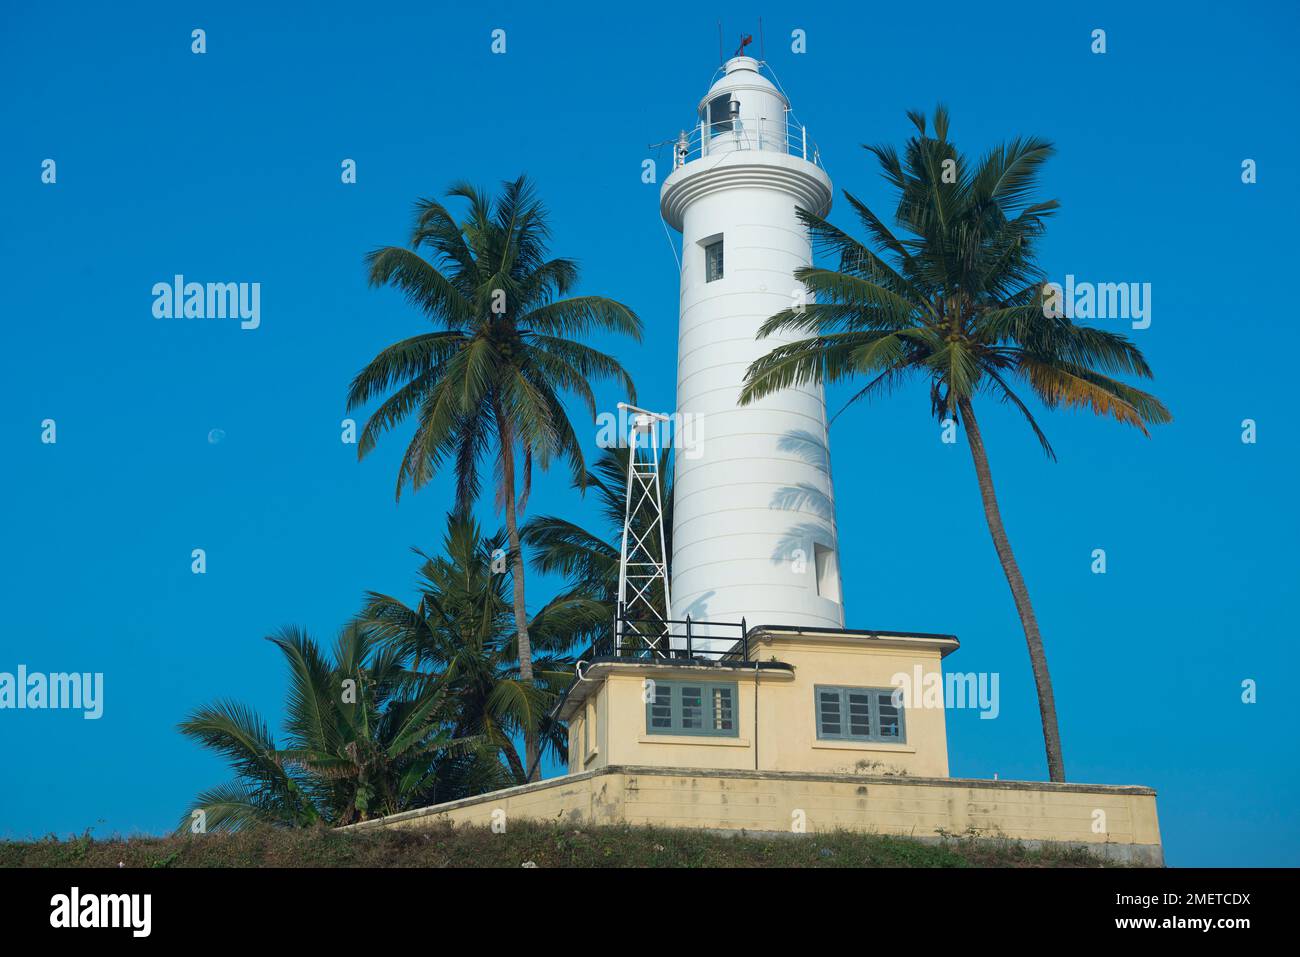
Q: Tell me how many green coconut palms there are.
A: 5